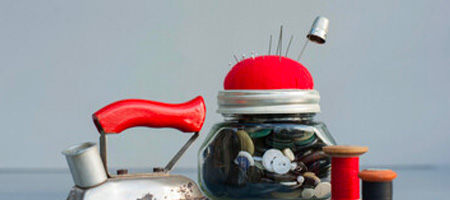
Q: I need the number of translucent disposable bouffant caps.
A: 0